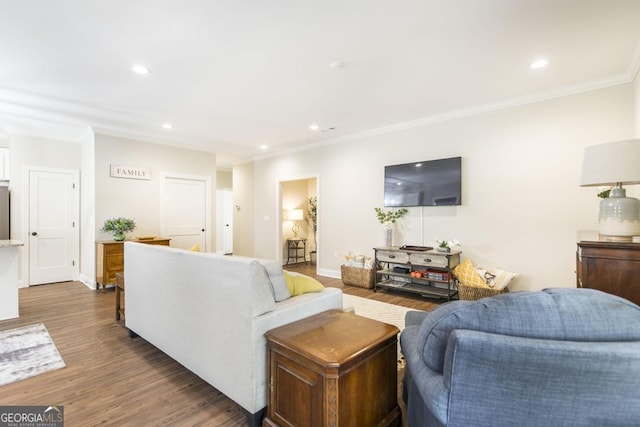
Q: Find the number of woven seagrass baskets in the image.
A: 2